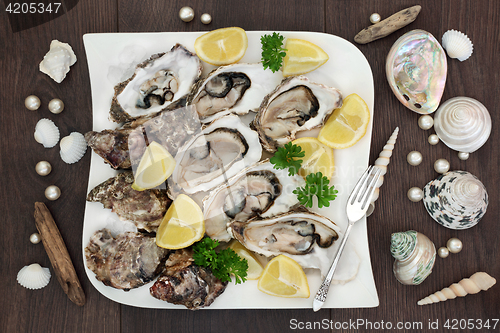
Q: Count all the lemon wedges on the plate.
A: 8